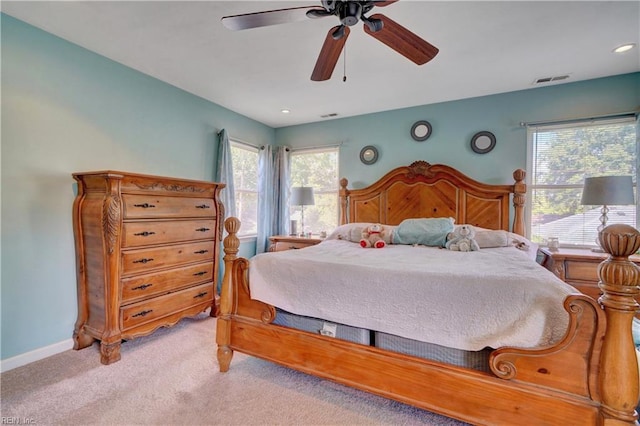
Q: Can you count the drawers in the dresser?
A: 5